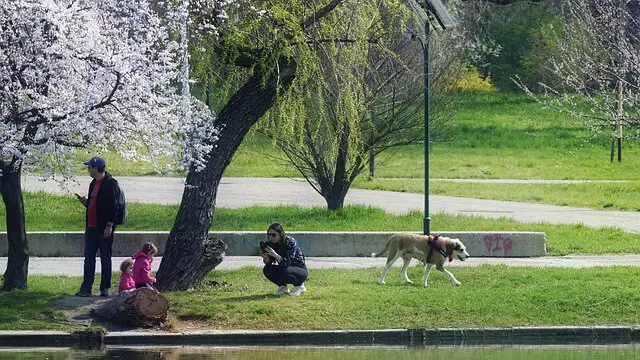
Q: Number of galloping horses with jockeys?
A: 0